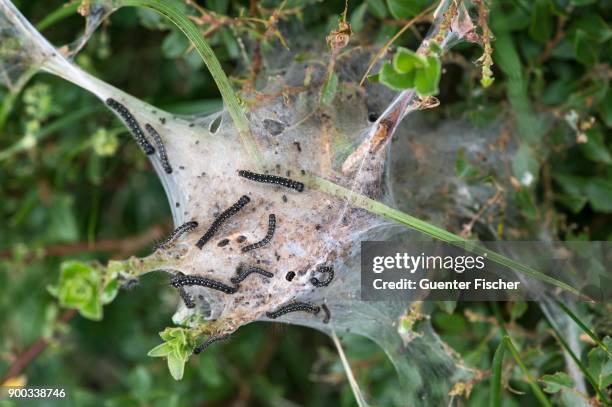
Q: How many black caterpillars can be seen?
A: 13